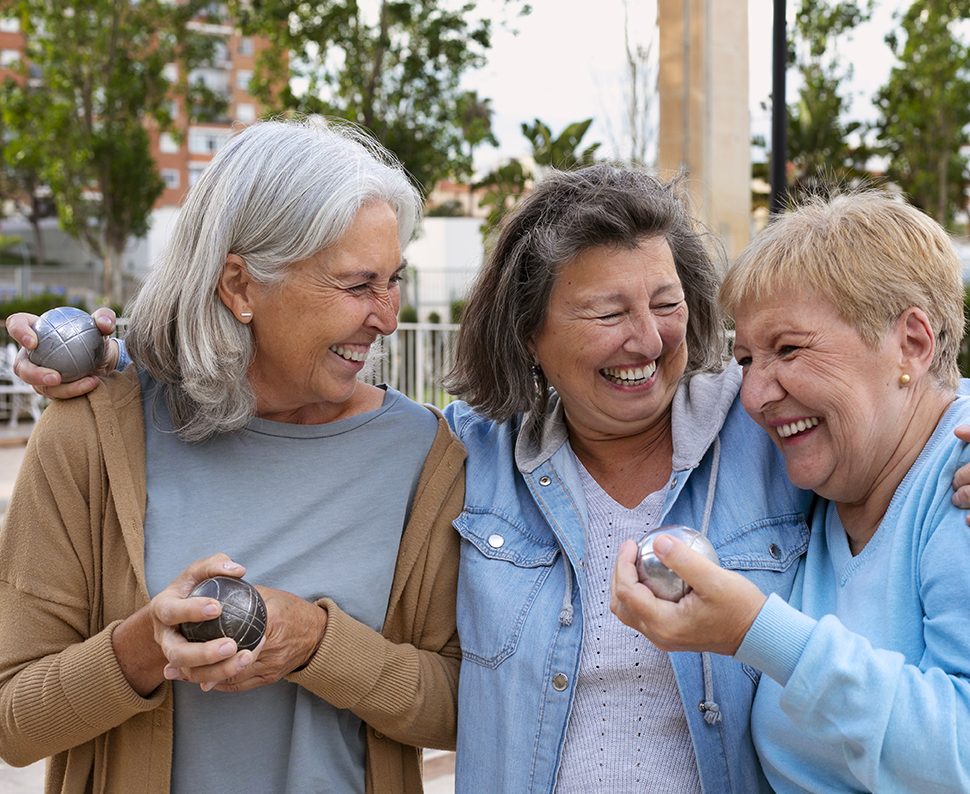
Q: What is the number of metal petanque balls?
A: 3